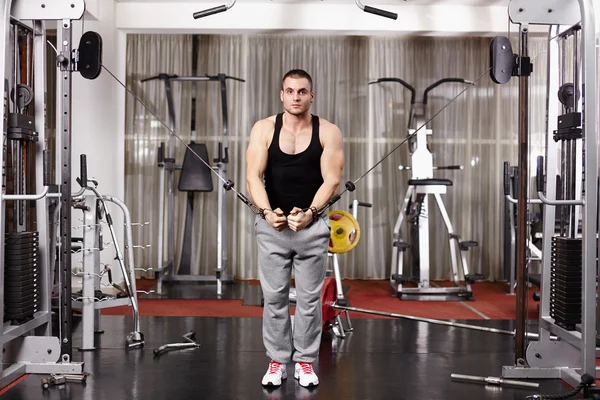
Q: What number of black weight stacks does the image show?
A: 2